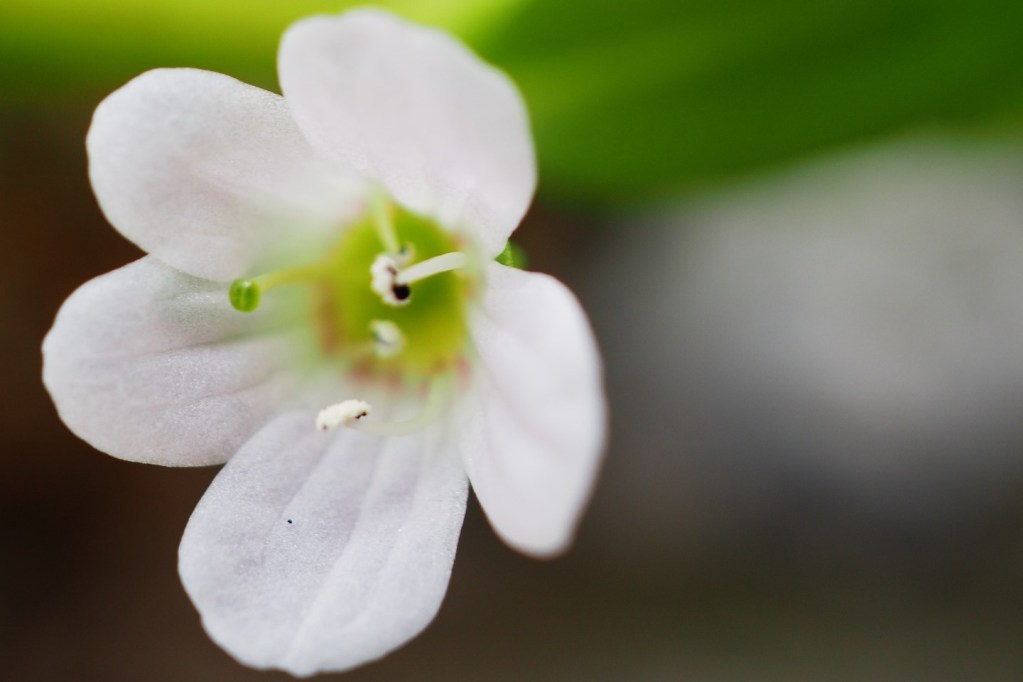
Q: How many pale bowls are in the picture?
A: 0